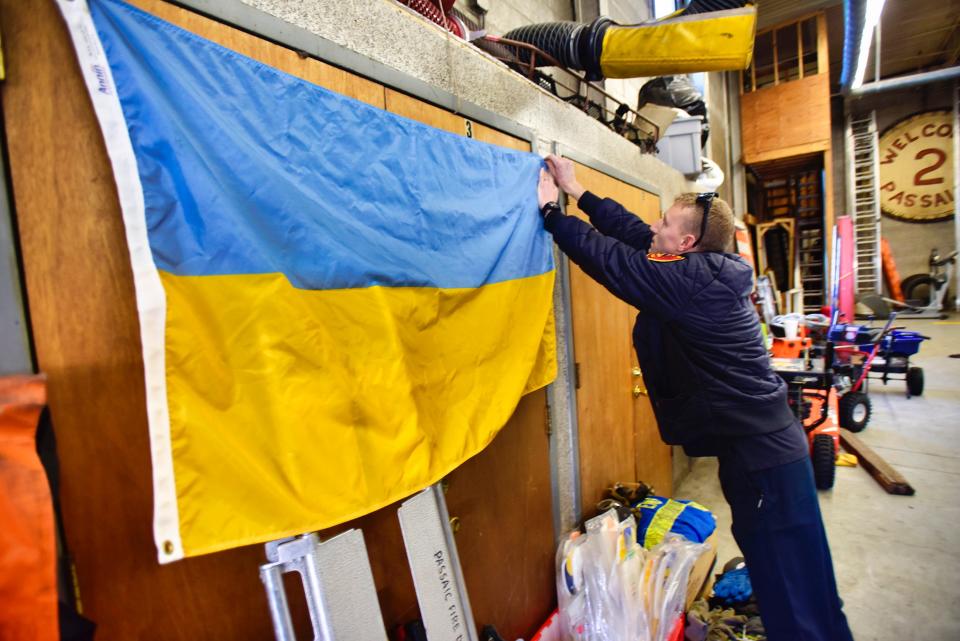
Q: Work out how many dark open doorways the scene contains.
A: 1